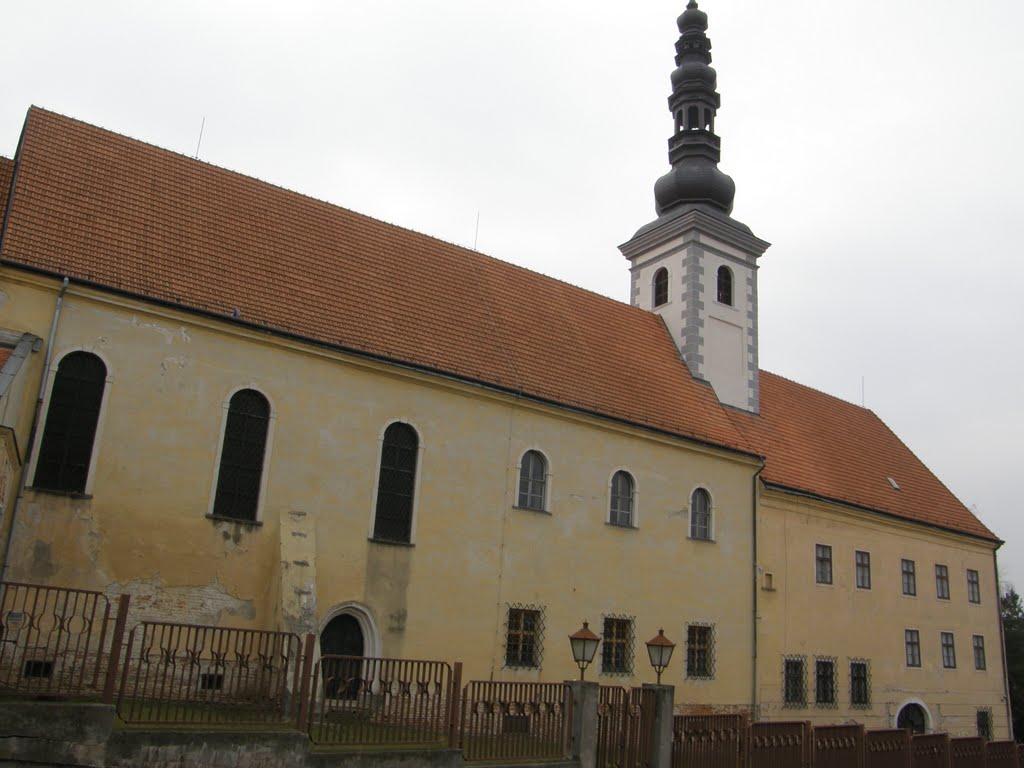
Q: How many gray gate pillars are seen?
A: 2